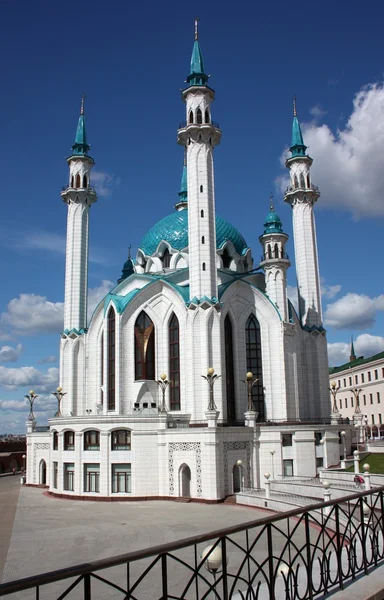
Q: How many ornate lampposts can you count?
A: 7